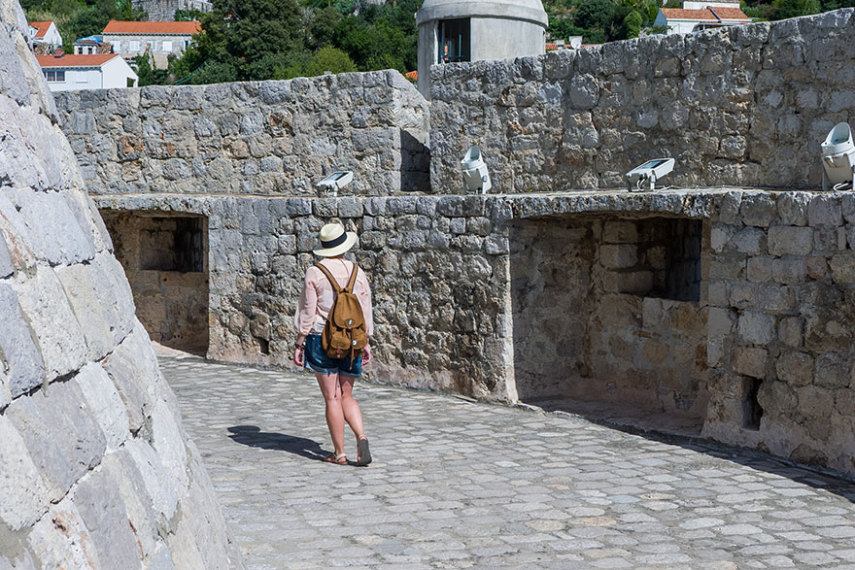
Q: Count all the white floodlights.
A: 4